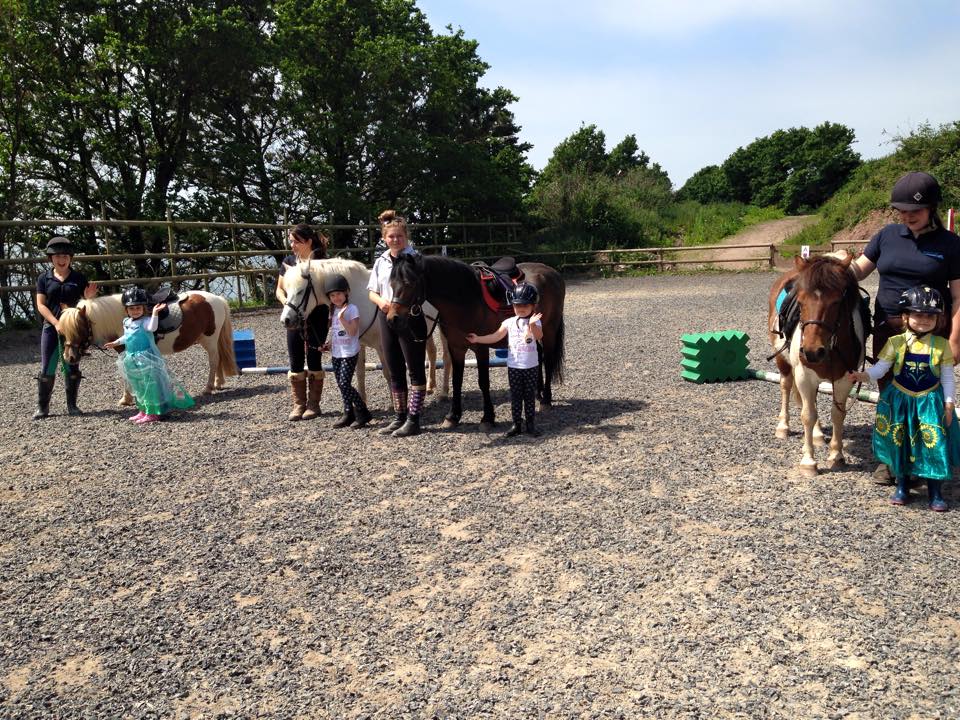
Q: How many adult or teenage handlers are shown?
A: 4